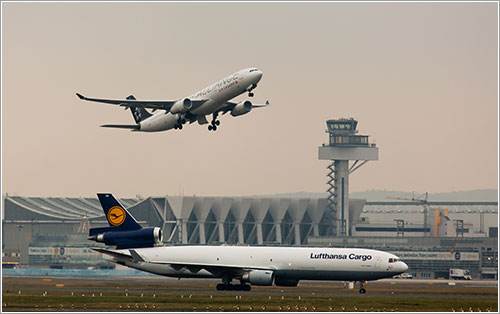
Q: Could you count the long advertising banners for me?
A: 2